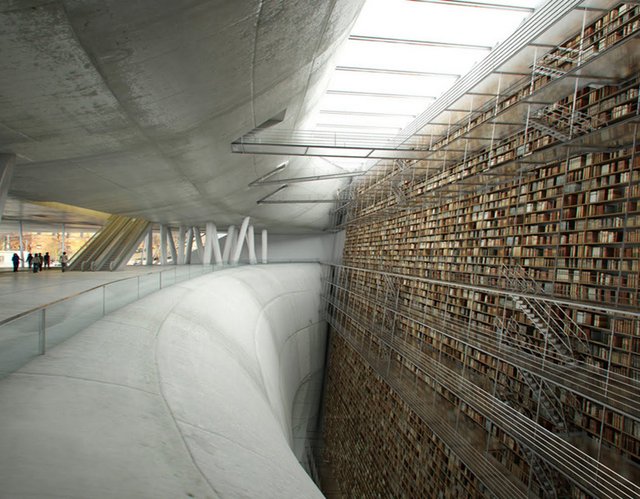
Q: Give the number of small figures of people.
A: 6